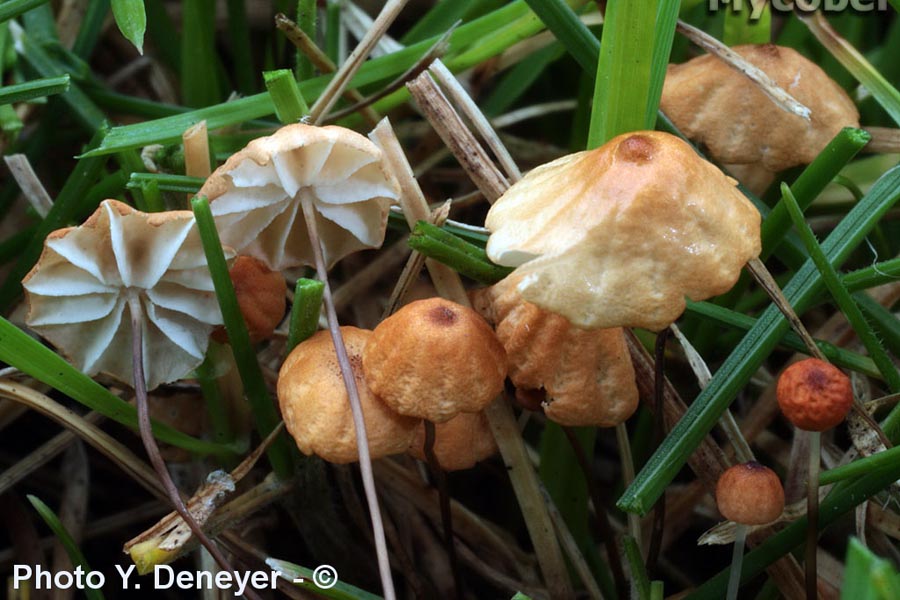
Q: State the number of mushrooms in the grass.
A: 11